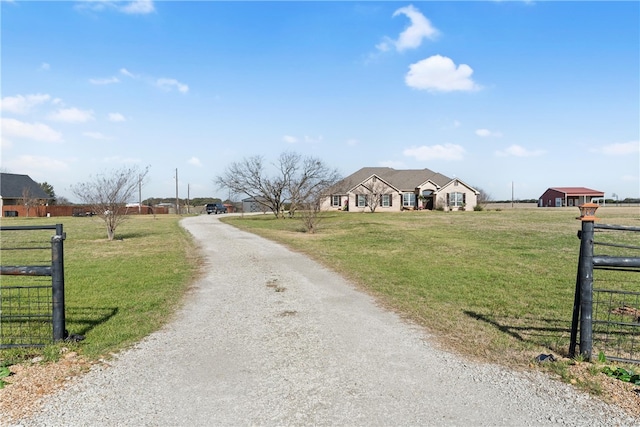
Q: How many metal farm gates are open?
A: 2